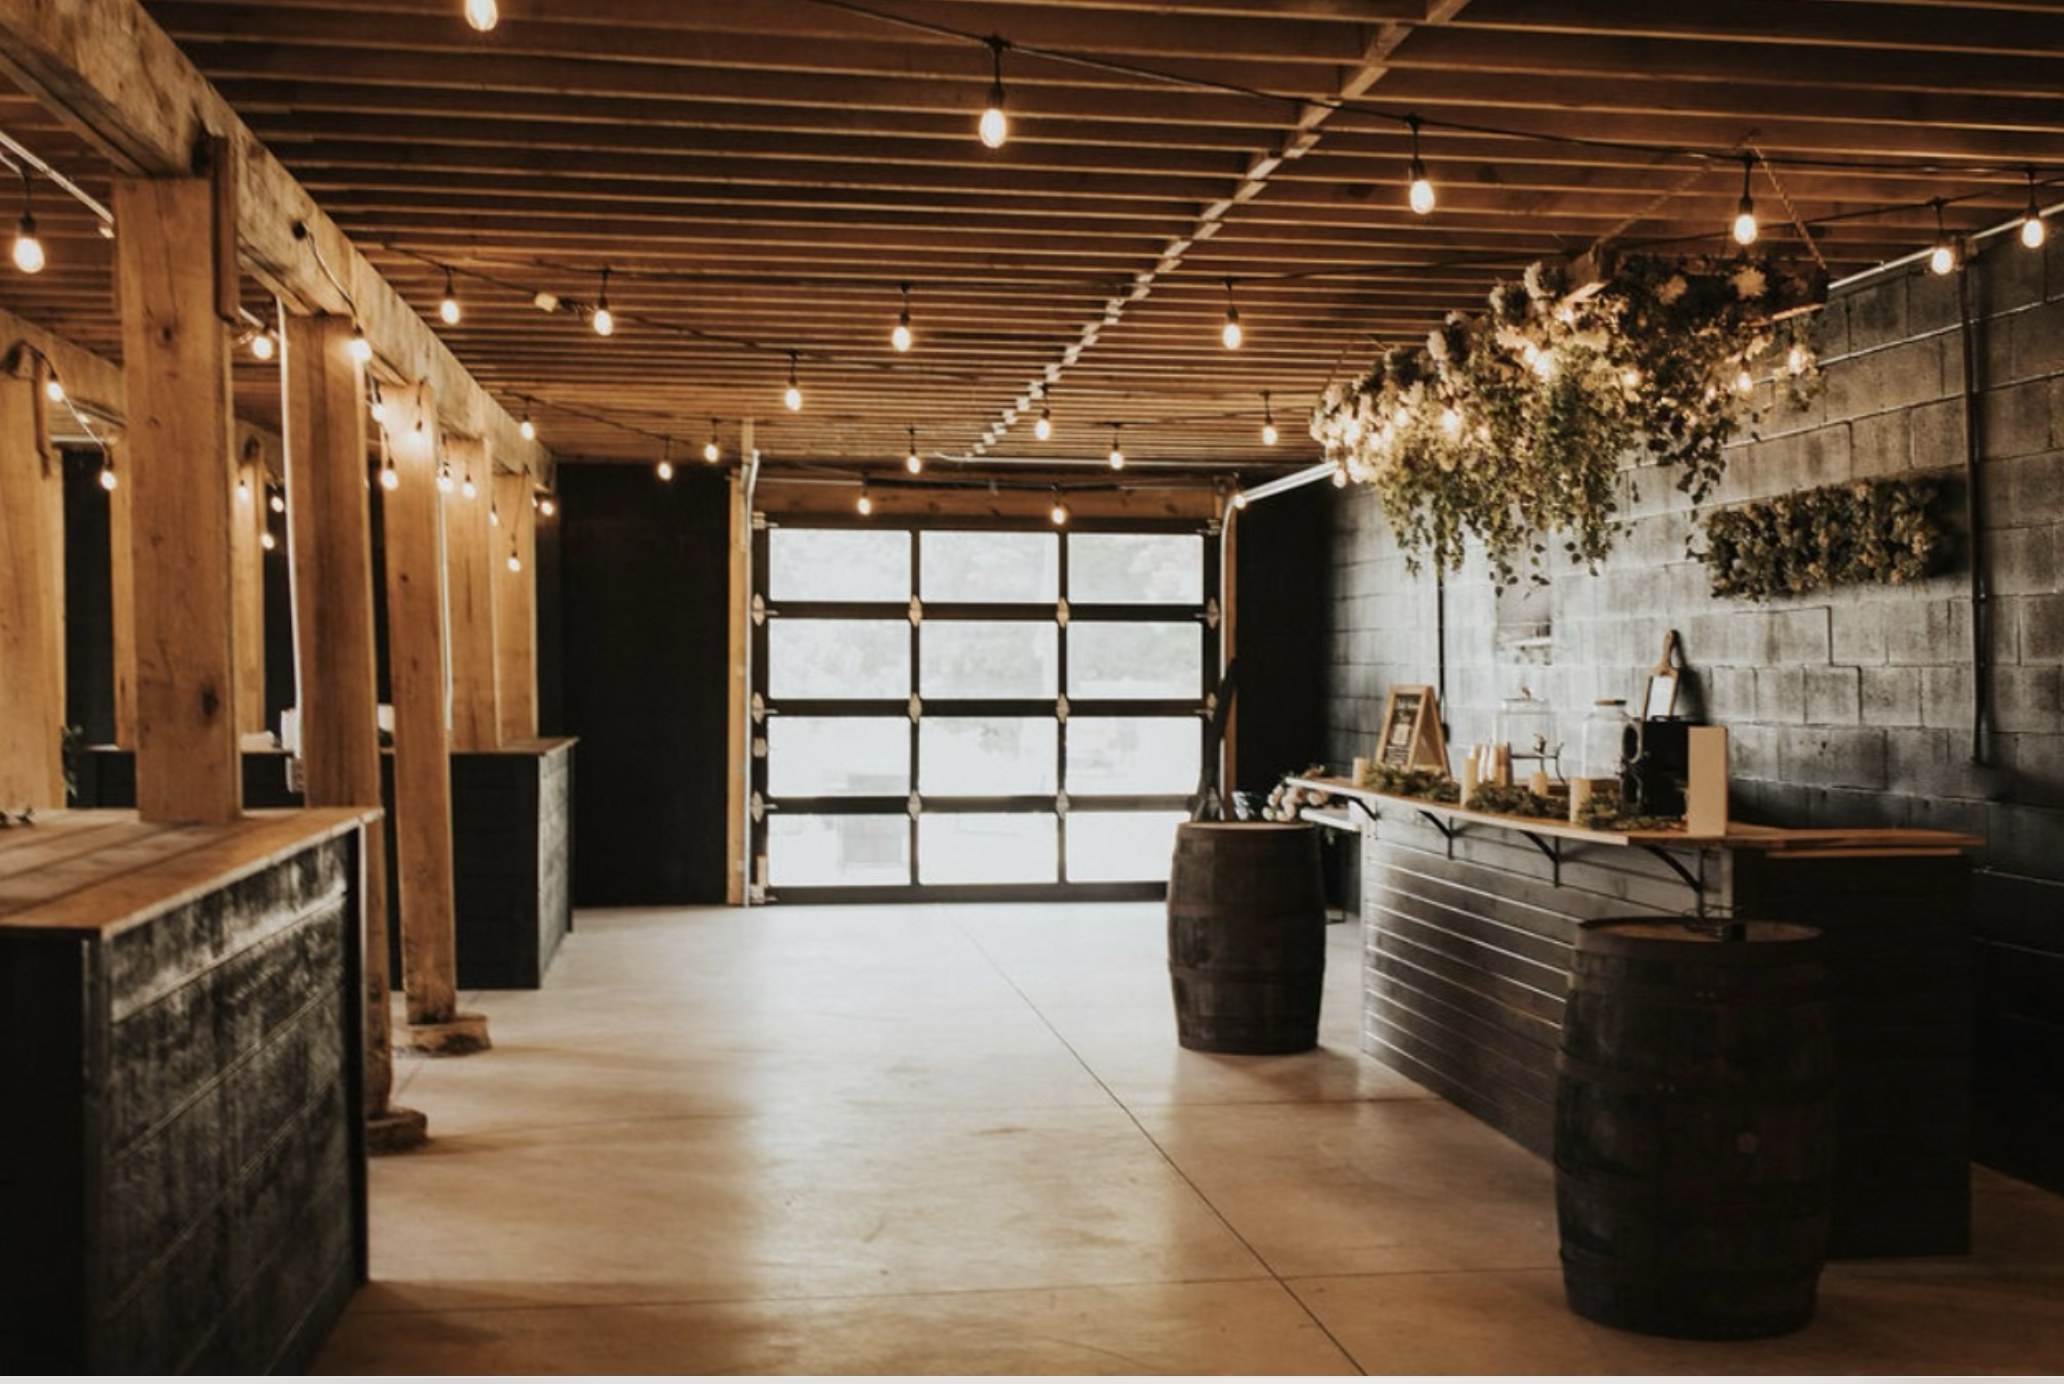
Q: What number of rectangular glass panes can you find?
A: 12